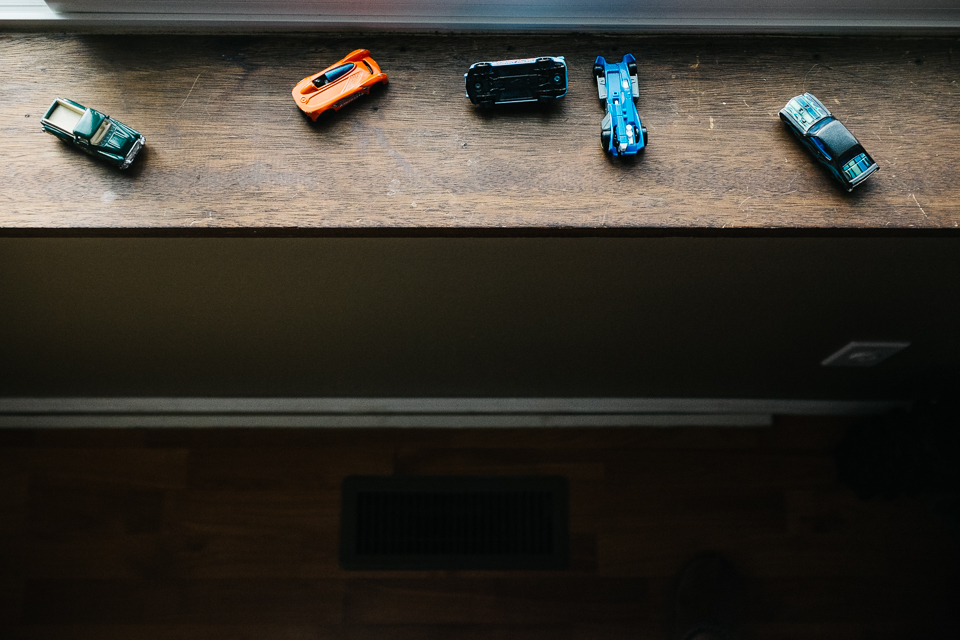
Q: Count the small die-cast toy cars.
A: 5